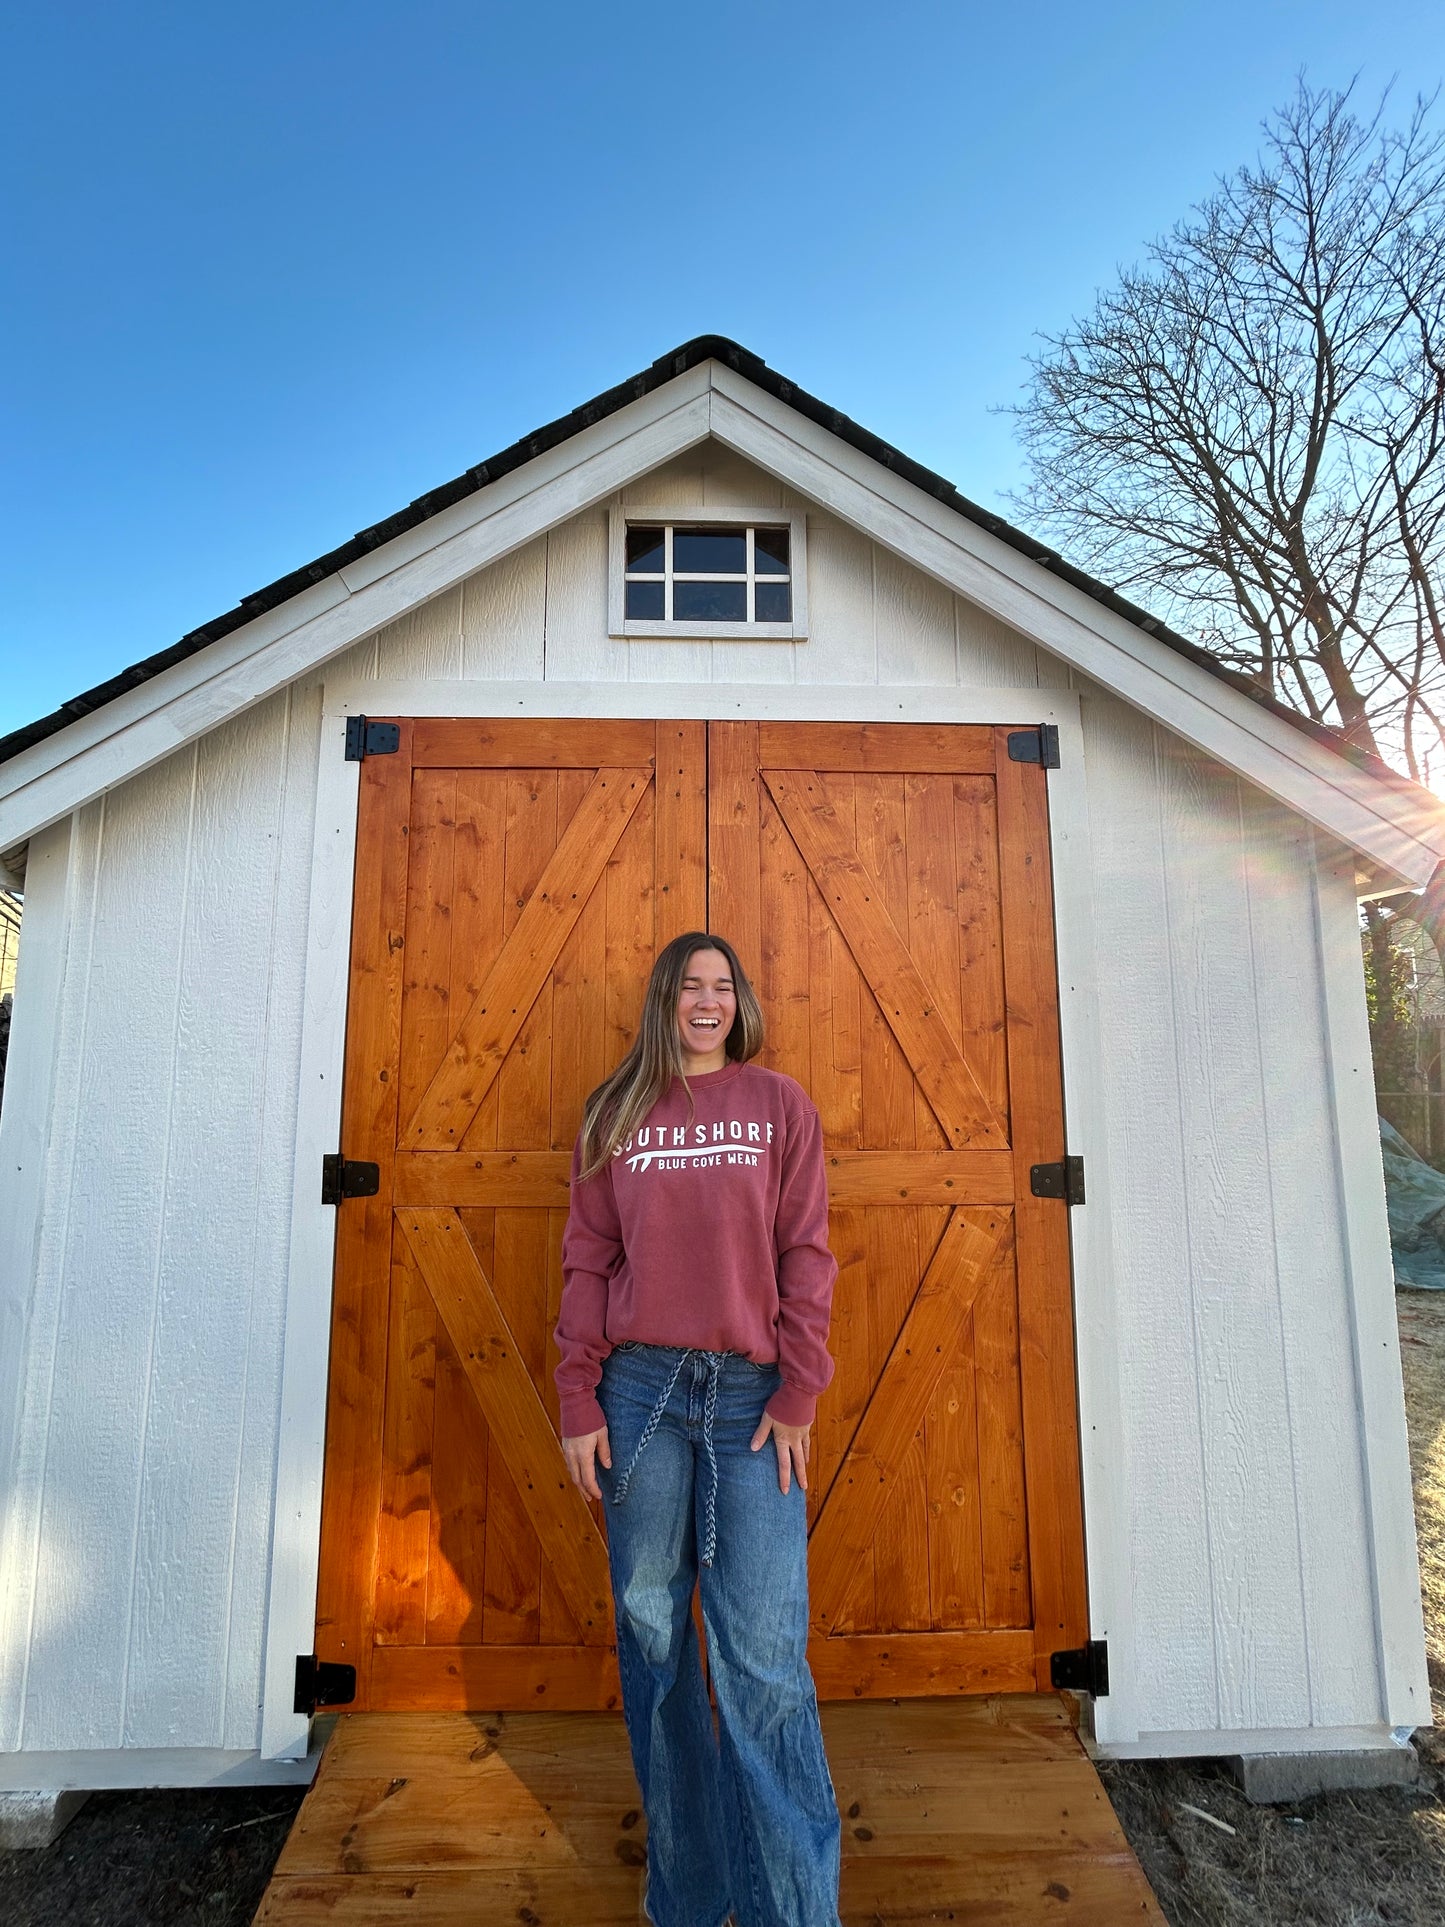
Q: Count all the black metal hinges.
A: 6